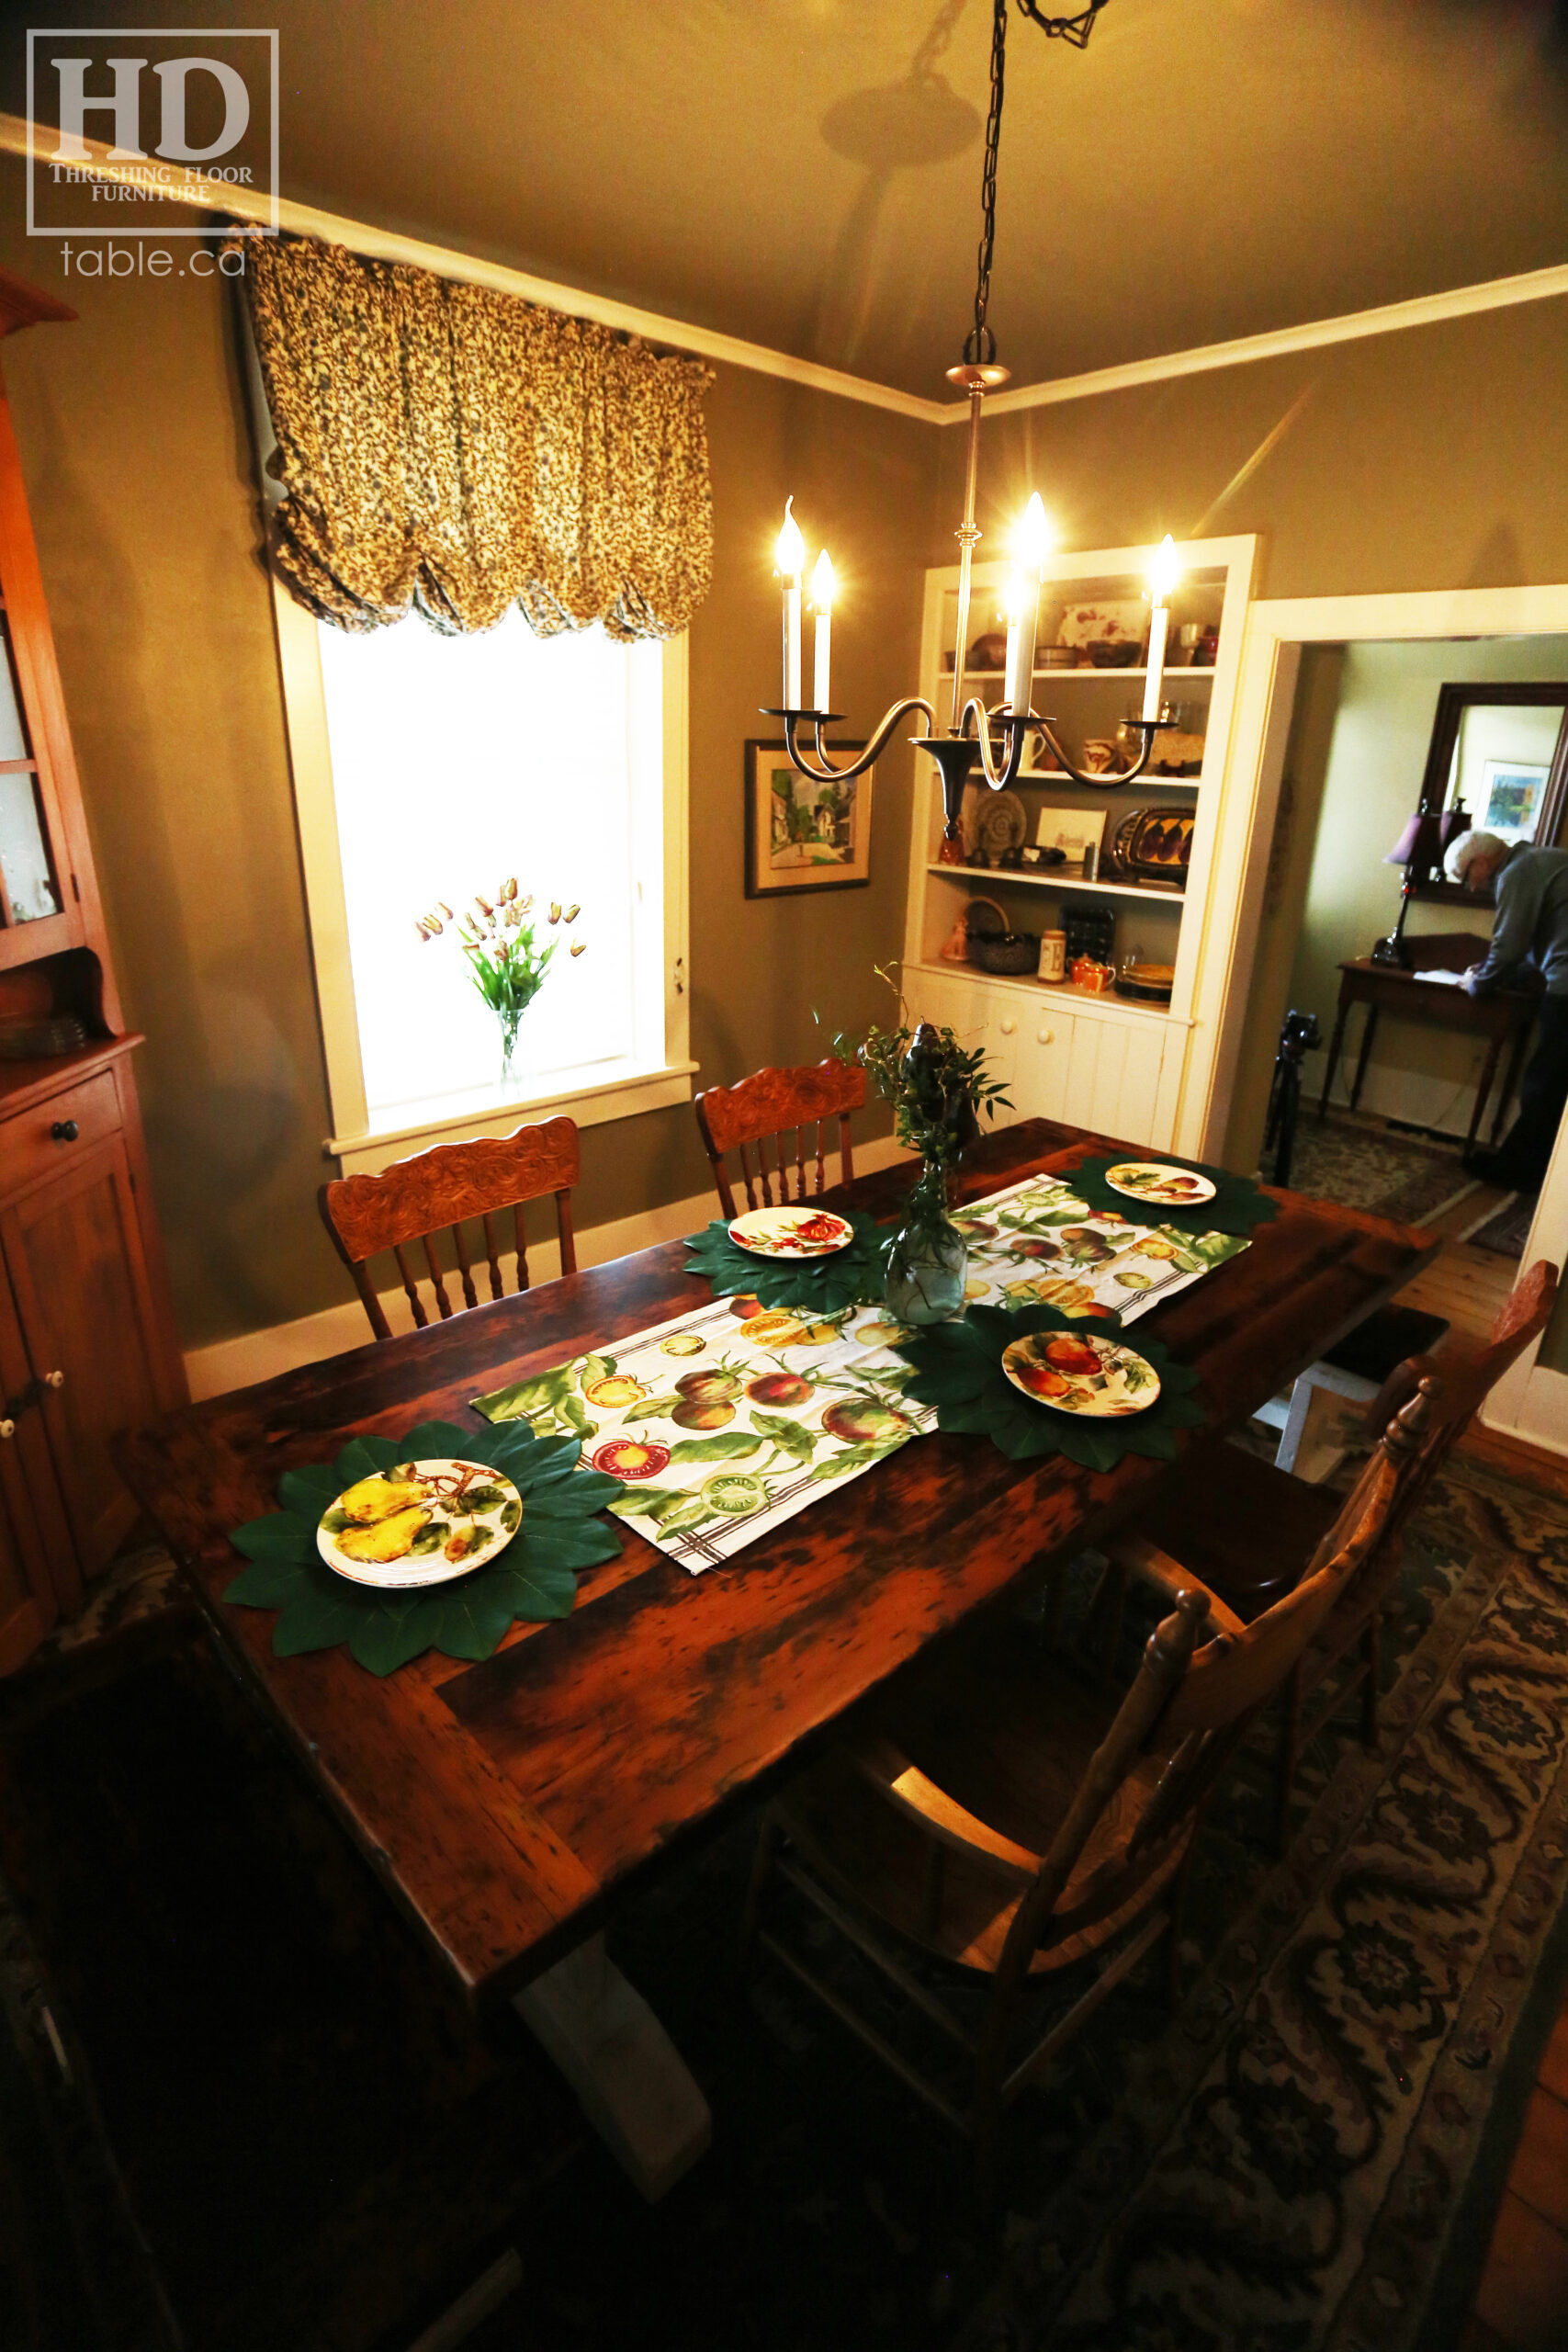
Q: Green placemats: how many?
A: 4